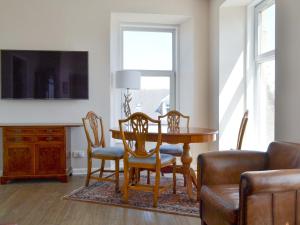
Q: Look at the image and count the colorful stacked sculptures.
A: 0